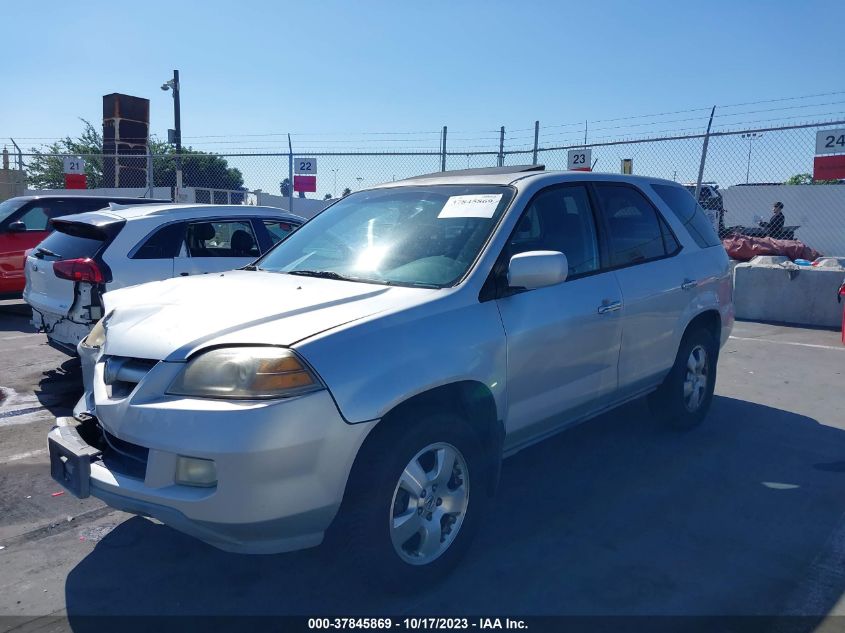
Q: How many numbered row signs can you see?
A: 4